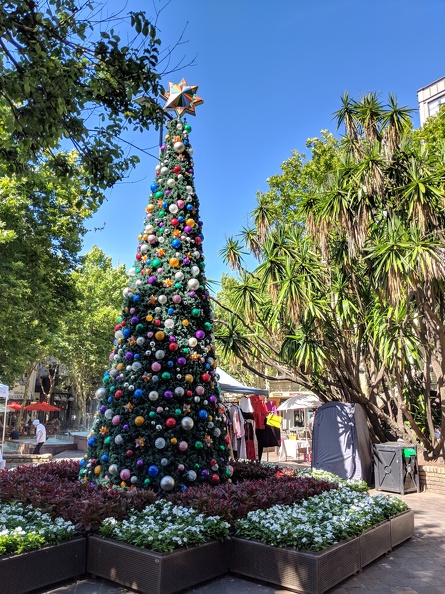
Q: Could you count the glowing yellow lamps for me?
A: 0